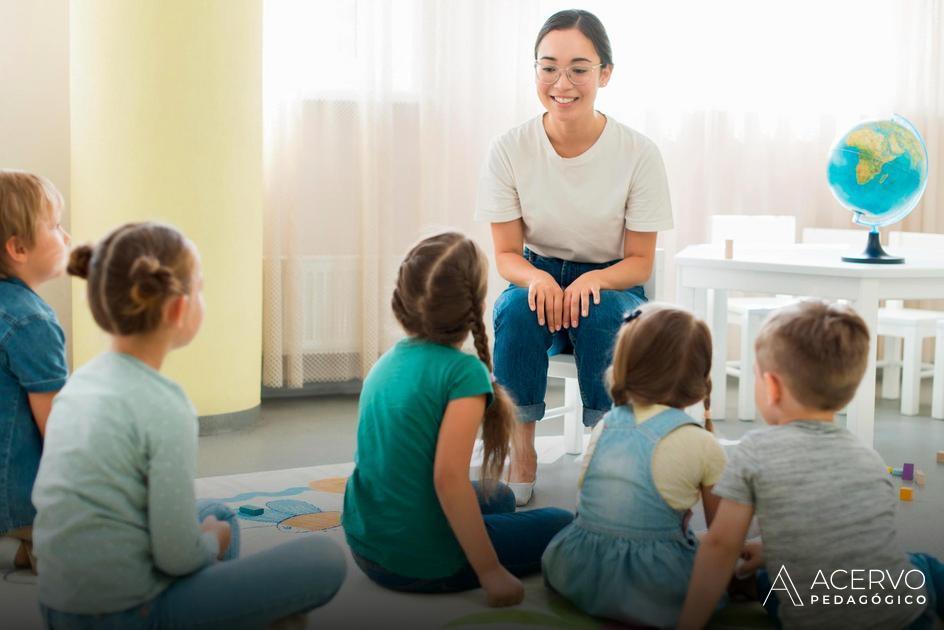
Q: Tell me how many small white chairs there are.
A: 4